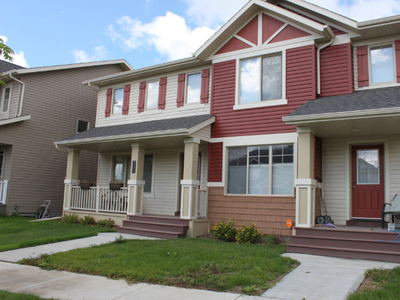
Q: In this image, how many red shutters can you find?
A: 8